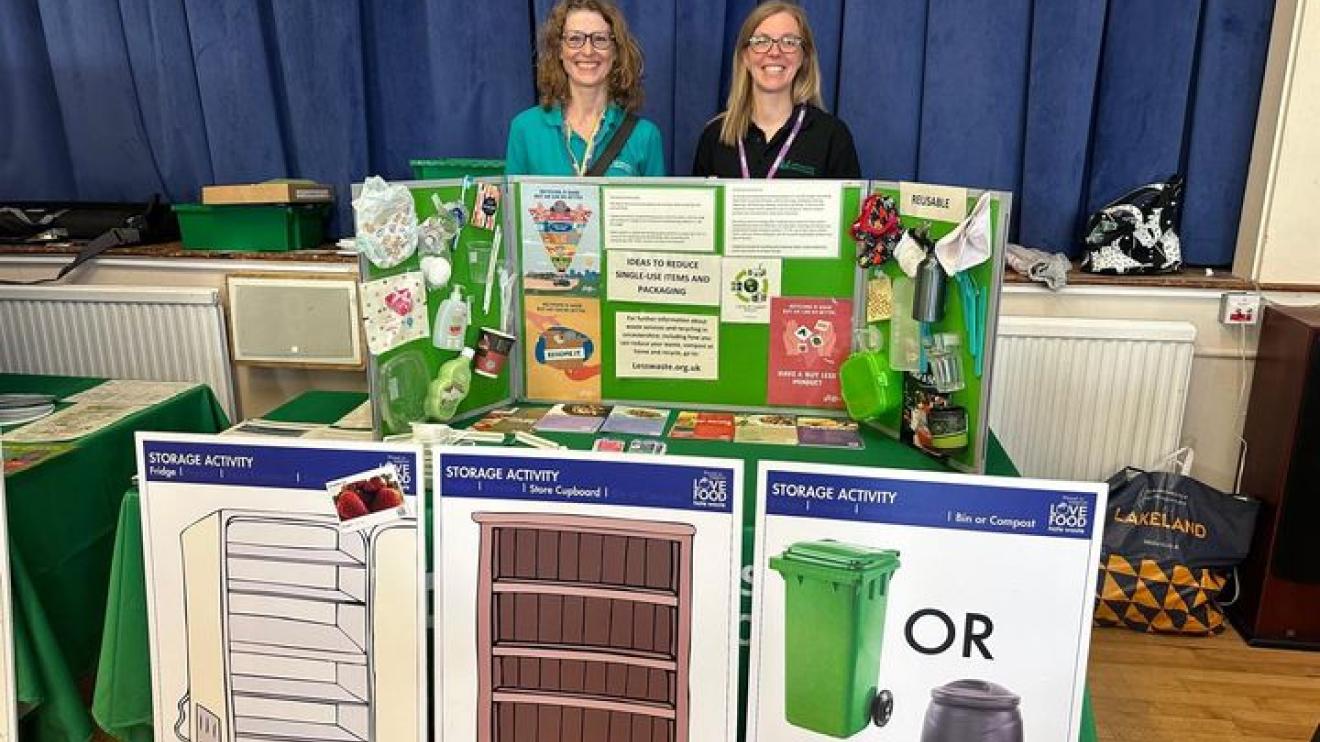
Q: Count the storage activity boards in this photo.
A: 3